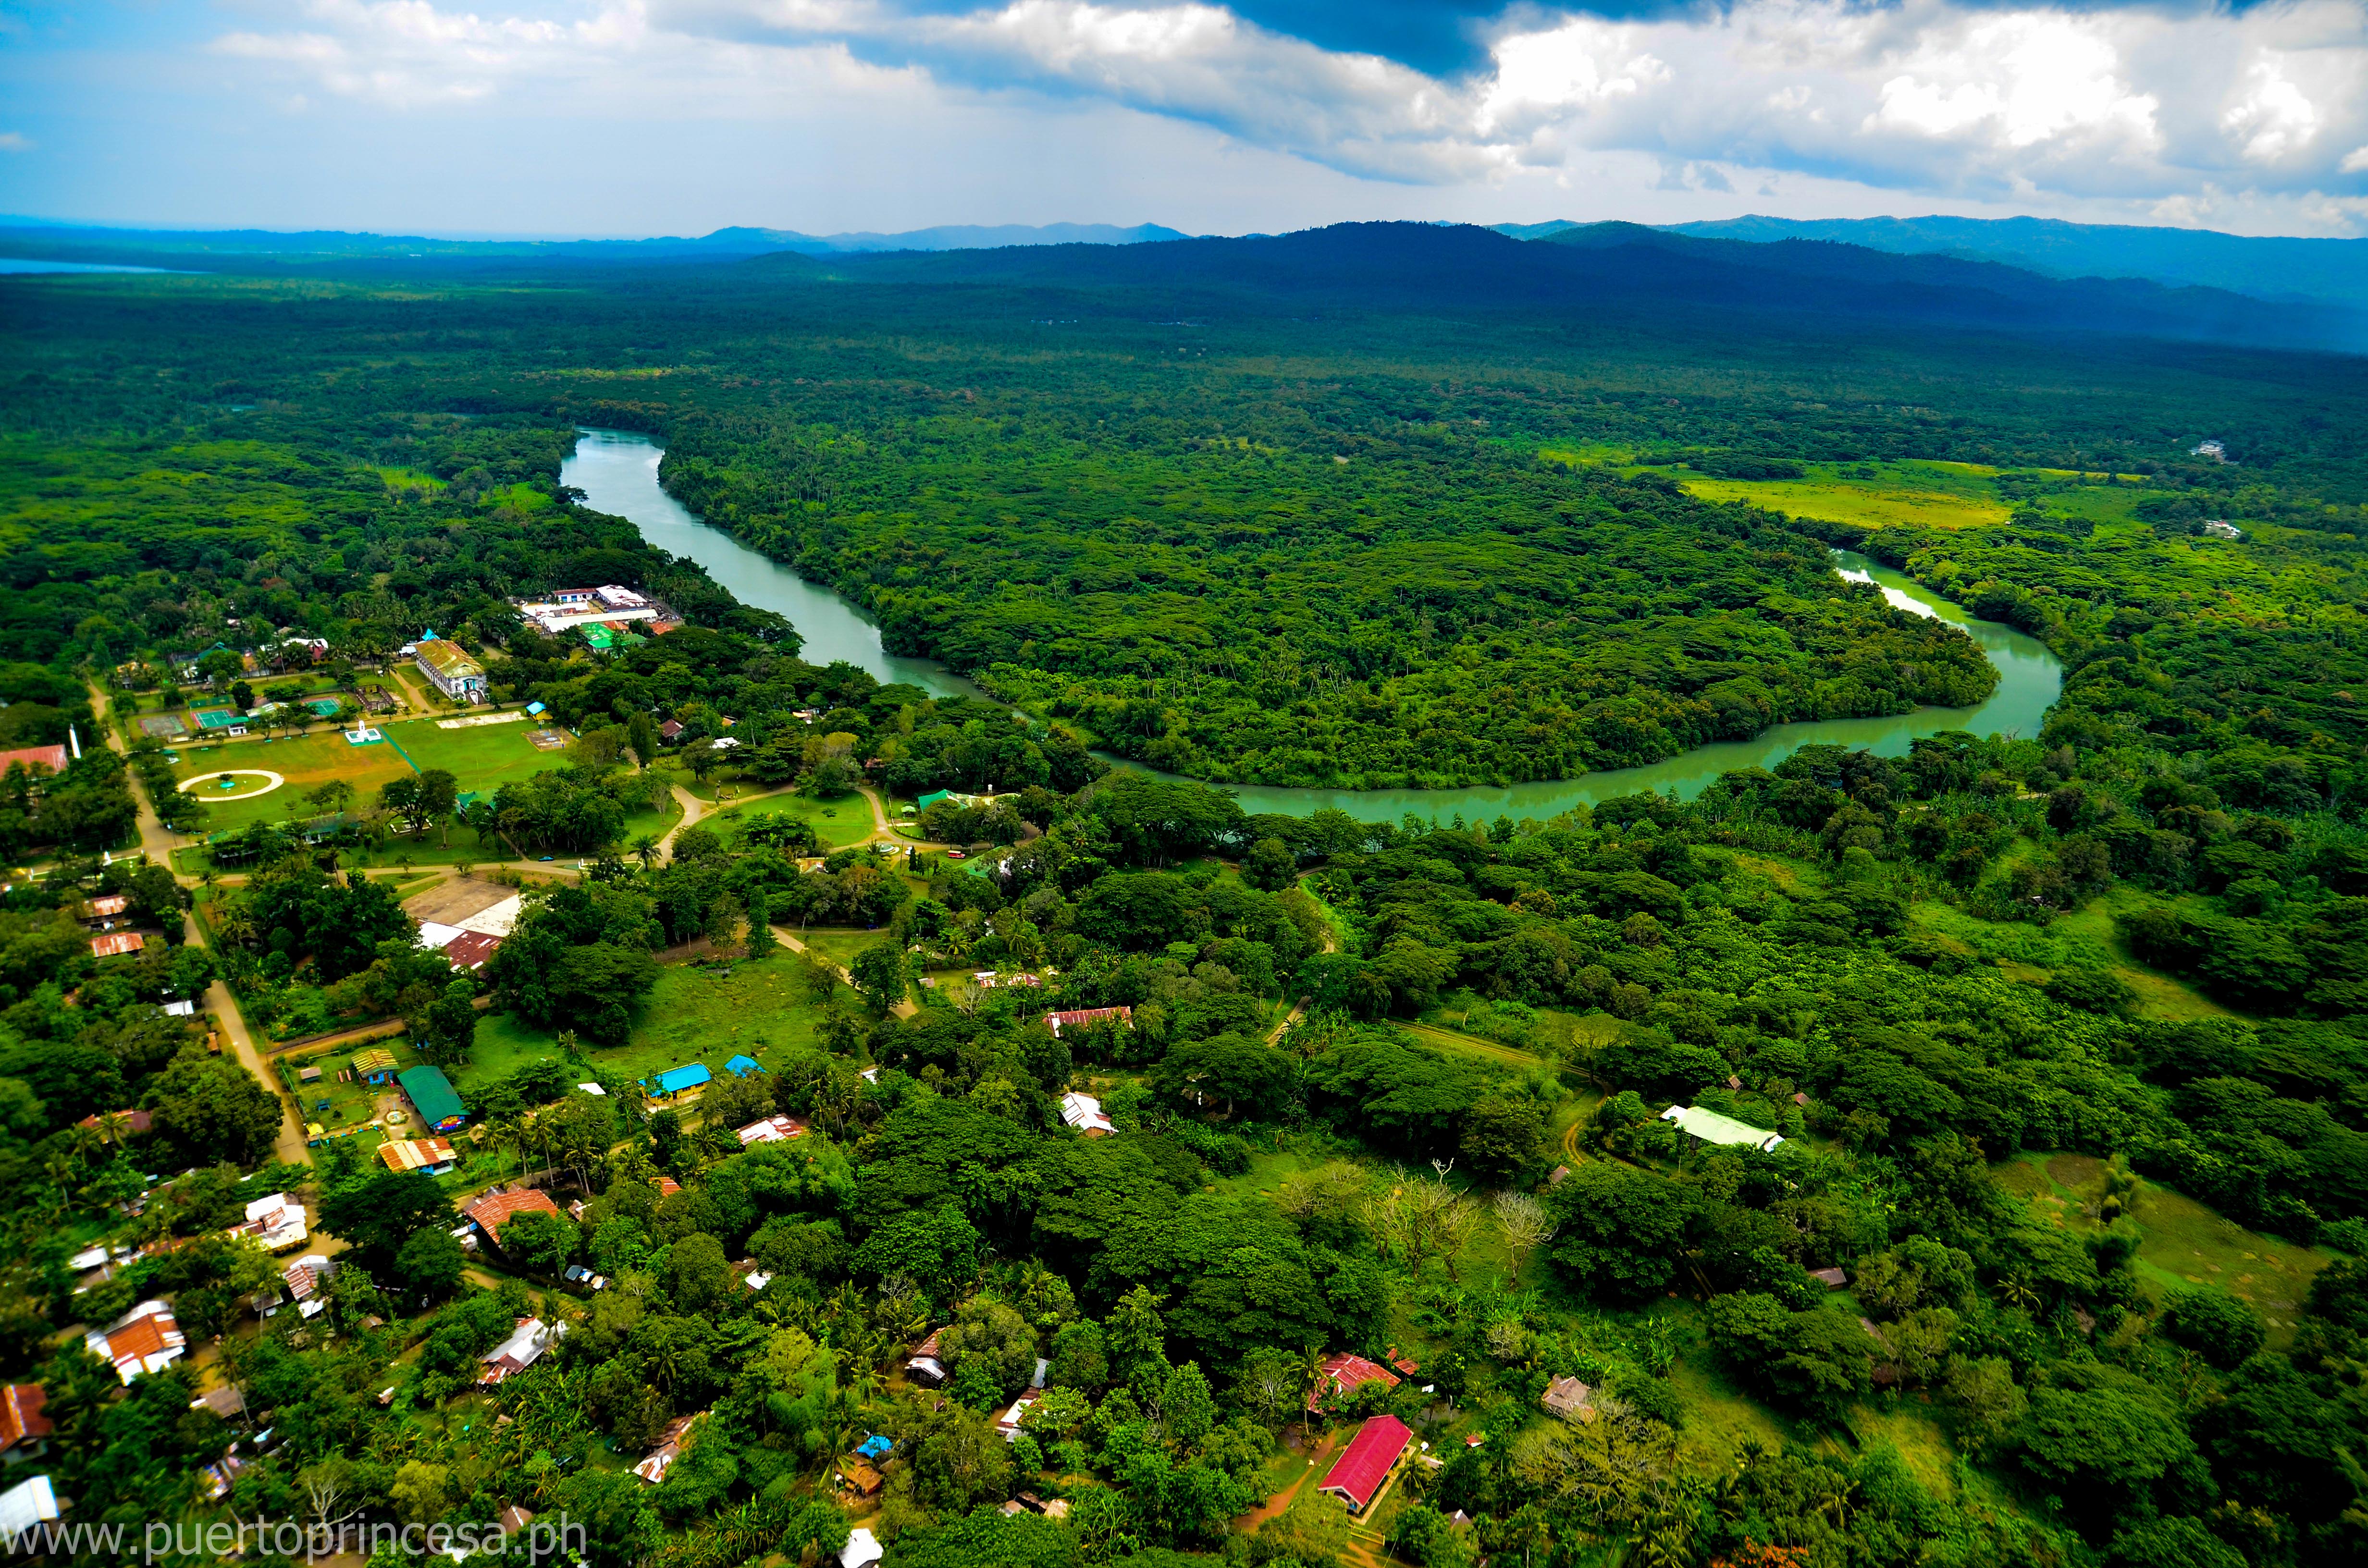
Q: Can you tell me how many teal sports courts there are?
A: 2